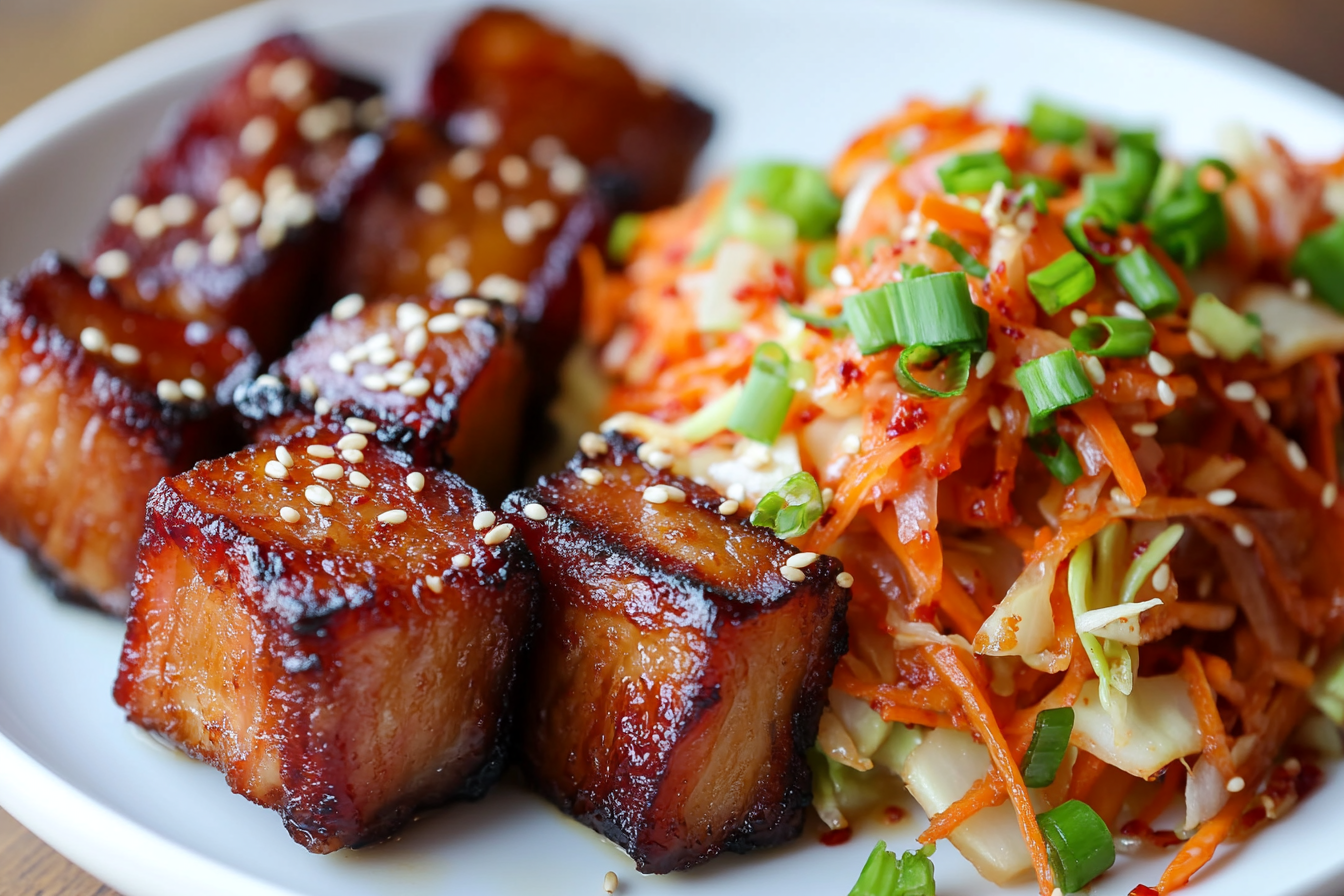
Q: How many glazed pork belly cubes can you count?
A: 7